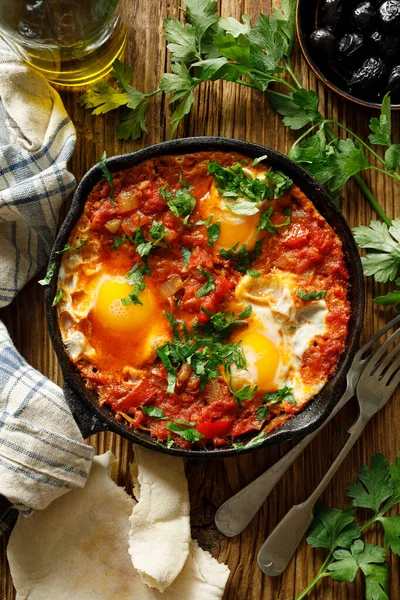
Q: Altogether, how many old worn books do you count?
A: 0